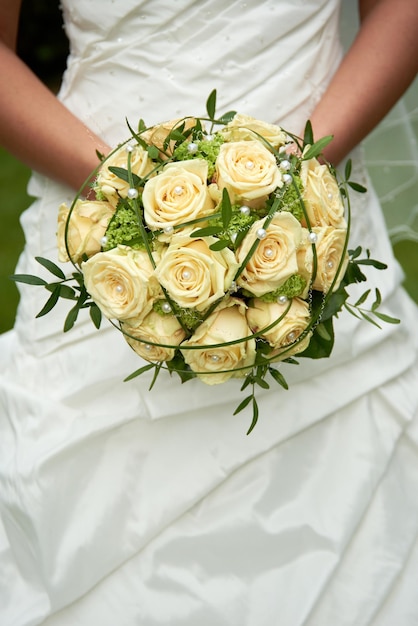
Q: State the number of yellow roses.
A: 14